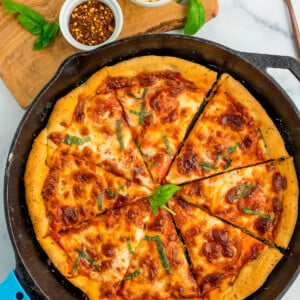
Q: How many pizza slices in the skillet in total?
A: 8